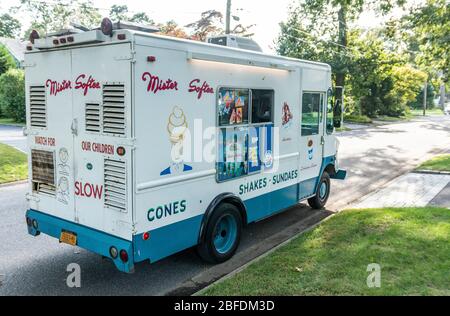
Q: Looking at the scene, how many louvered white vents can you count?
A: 4